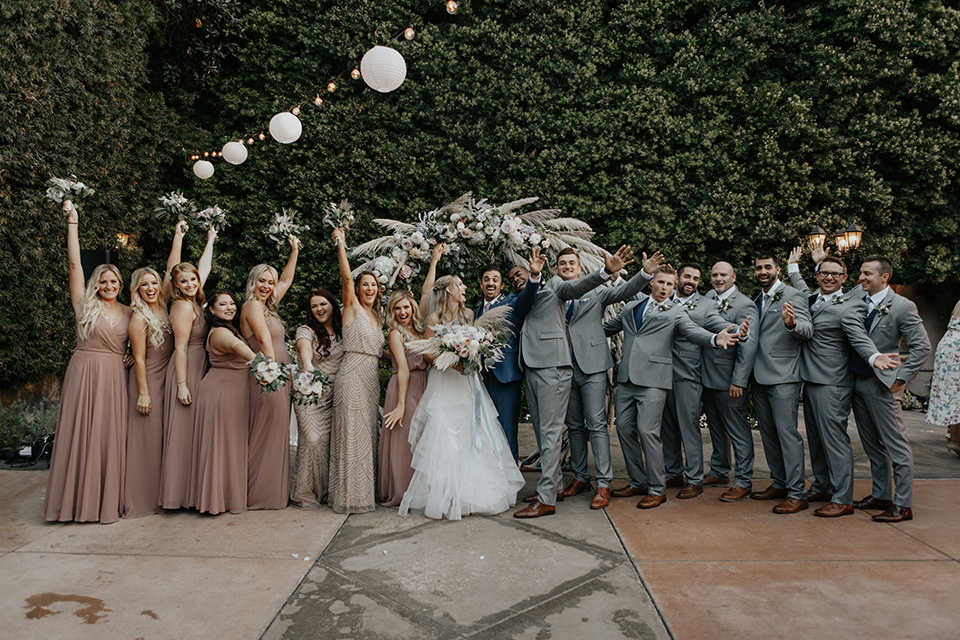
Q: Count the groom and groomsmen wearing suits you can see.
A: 9